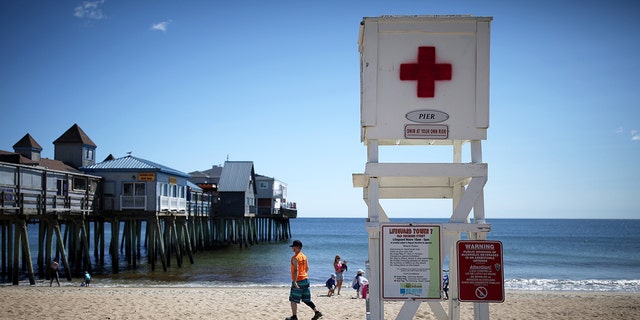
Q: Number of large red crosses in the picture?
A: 1